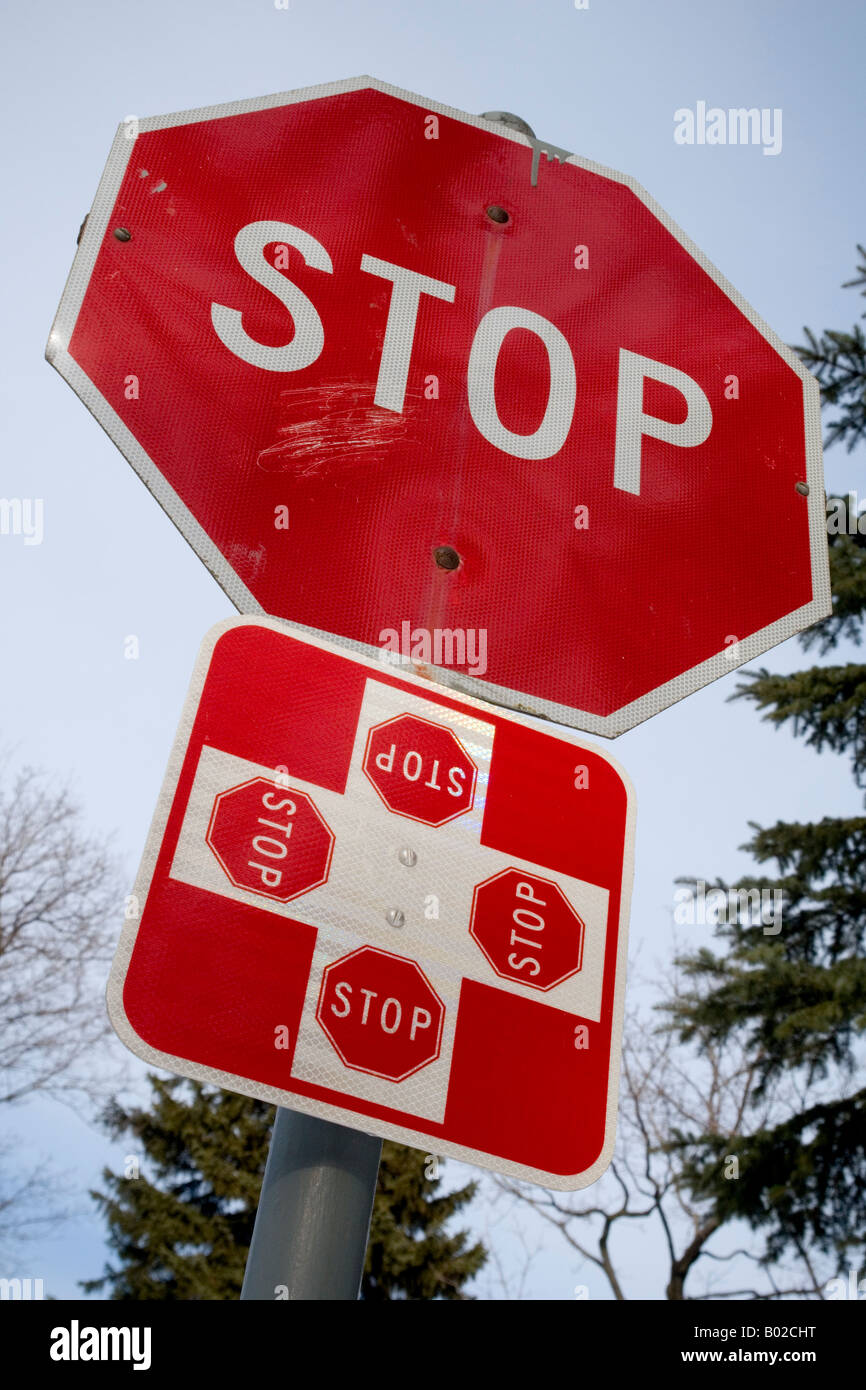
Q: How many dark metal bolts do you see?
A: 4